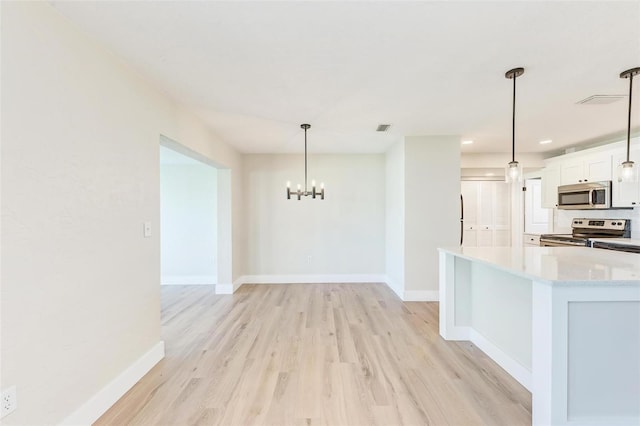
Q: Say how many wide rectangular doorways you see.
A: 1